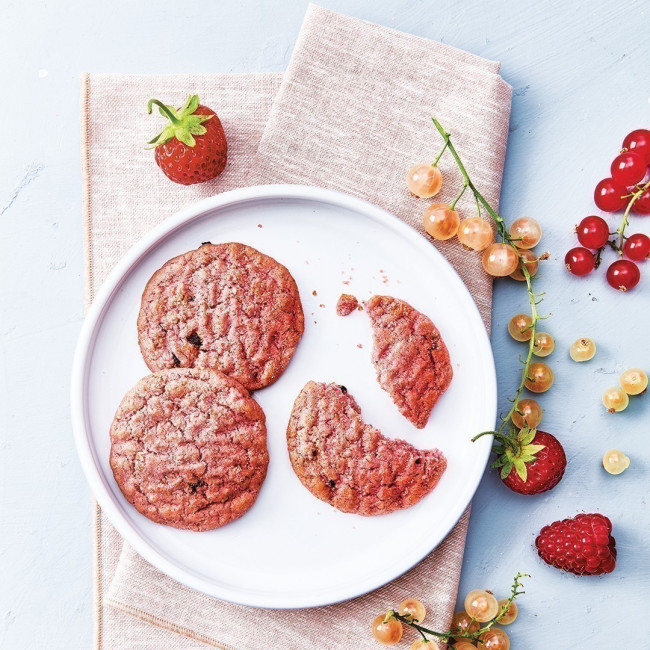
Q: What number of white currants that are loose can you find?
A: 4